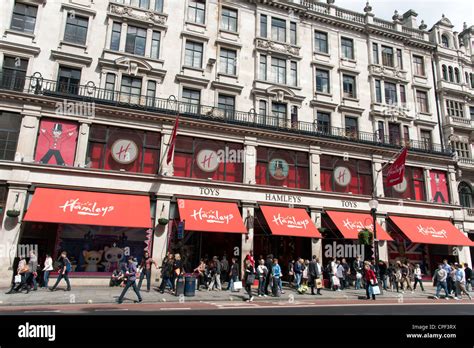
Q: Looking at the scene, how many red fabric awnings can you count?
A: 5